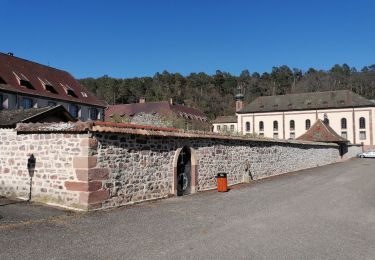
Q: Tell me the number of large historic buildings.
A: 3